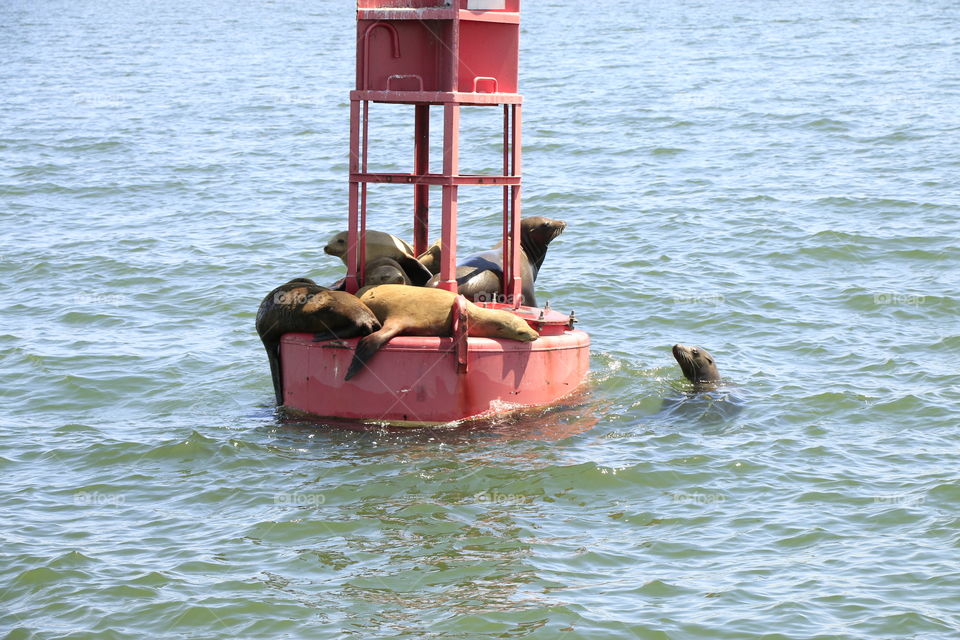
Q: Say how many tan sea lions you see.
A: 1